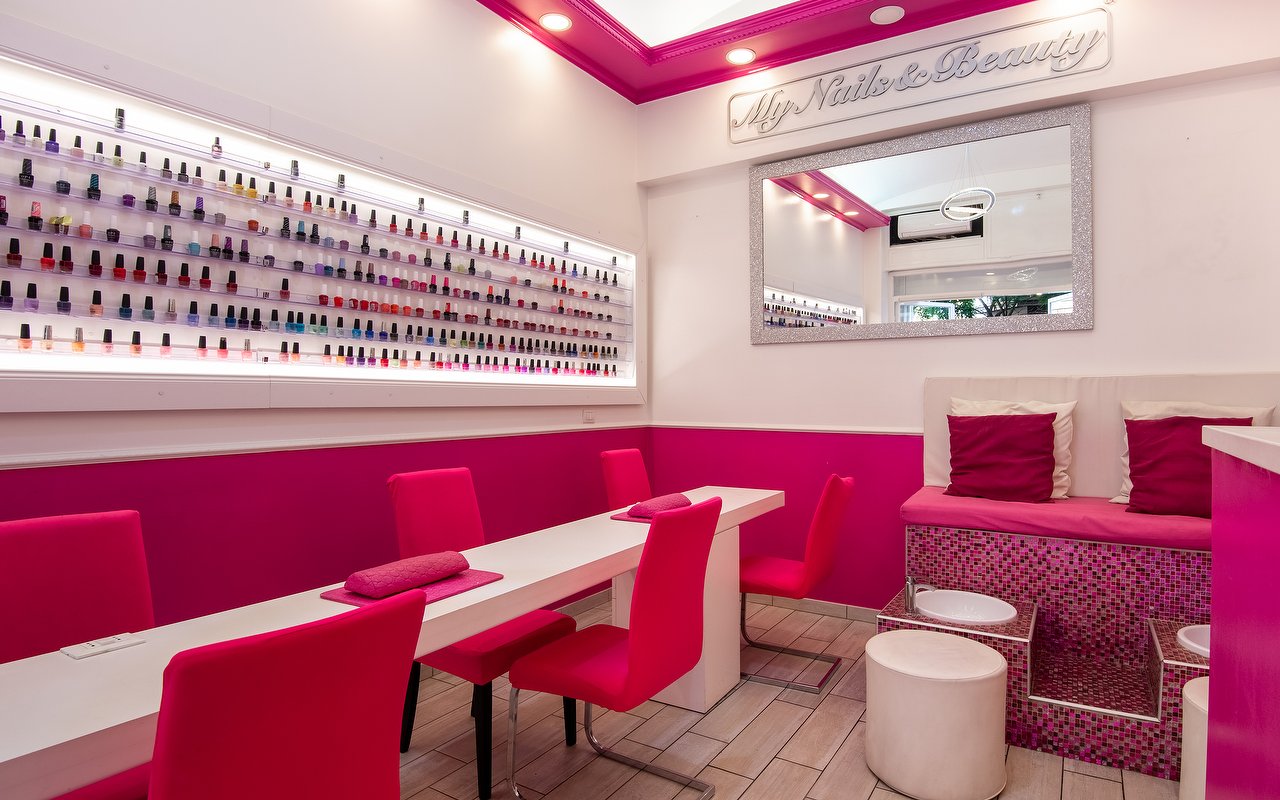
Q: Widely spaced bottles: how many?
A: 9